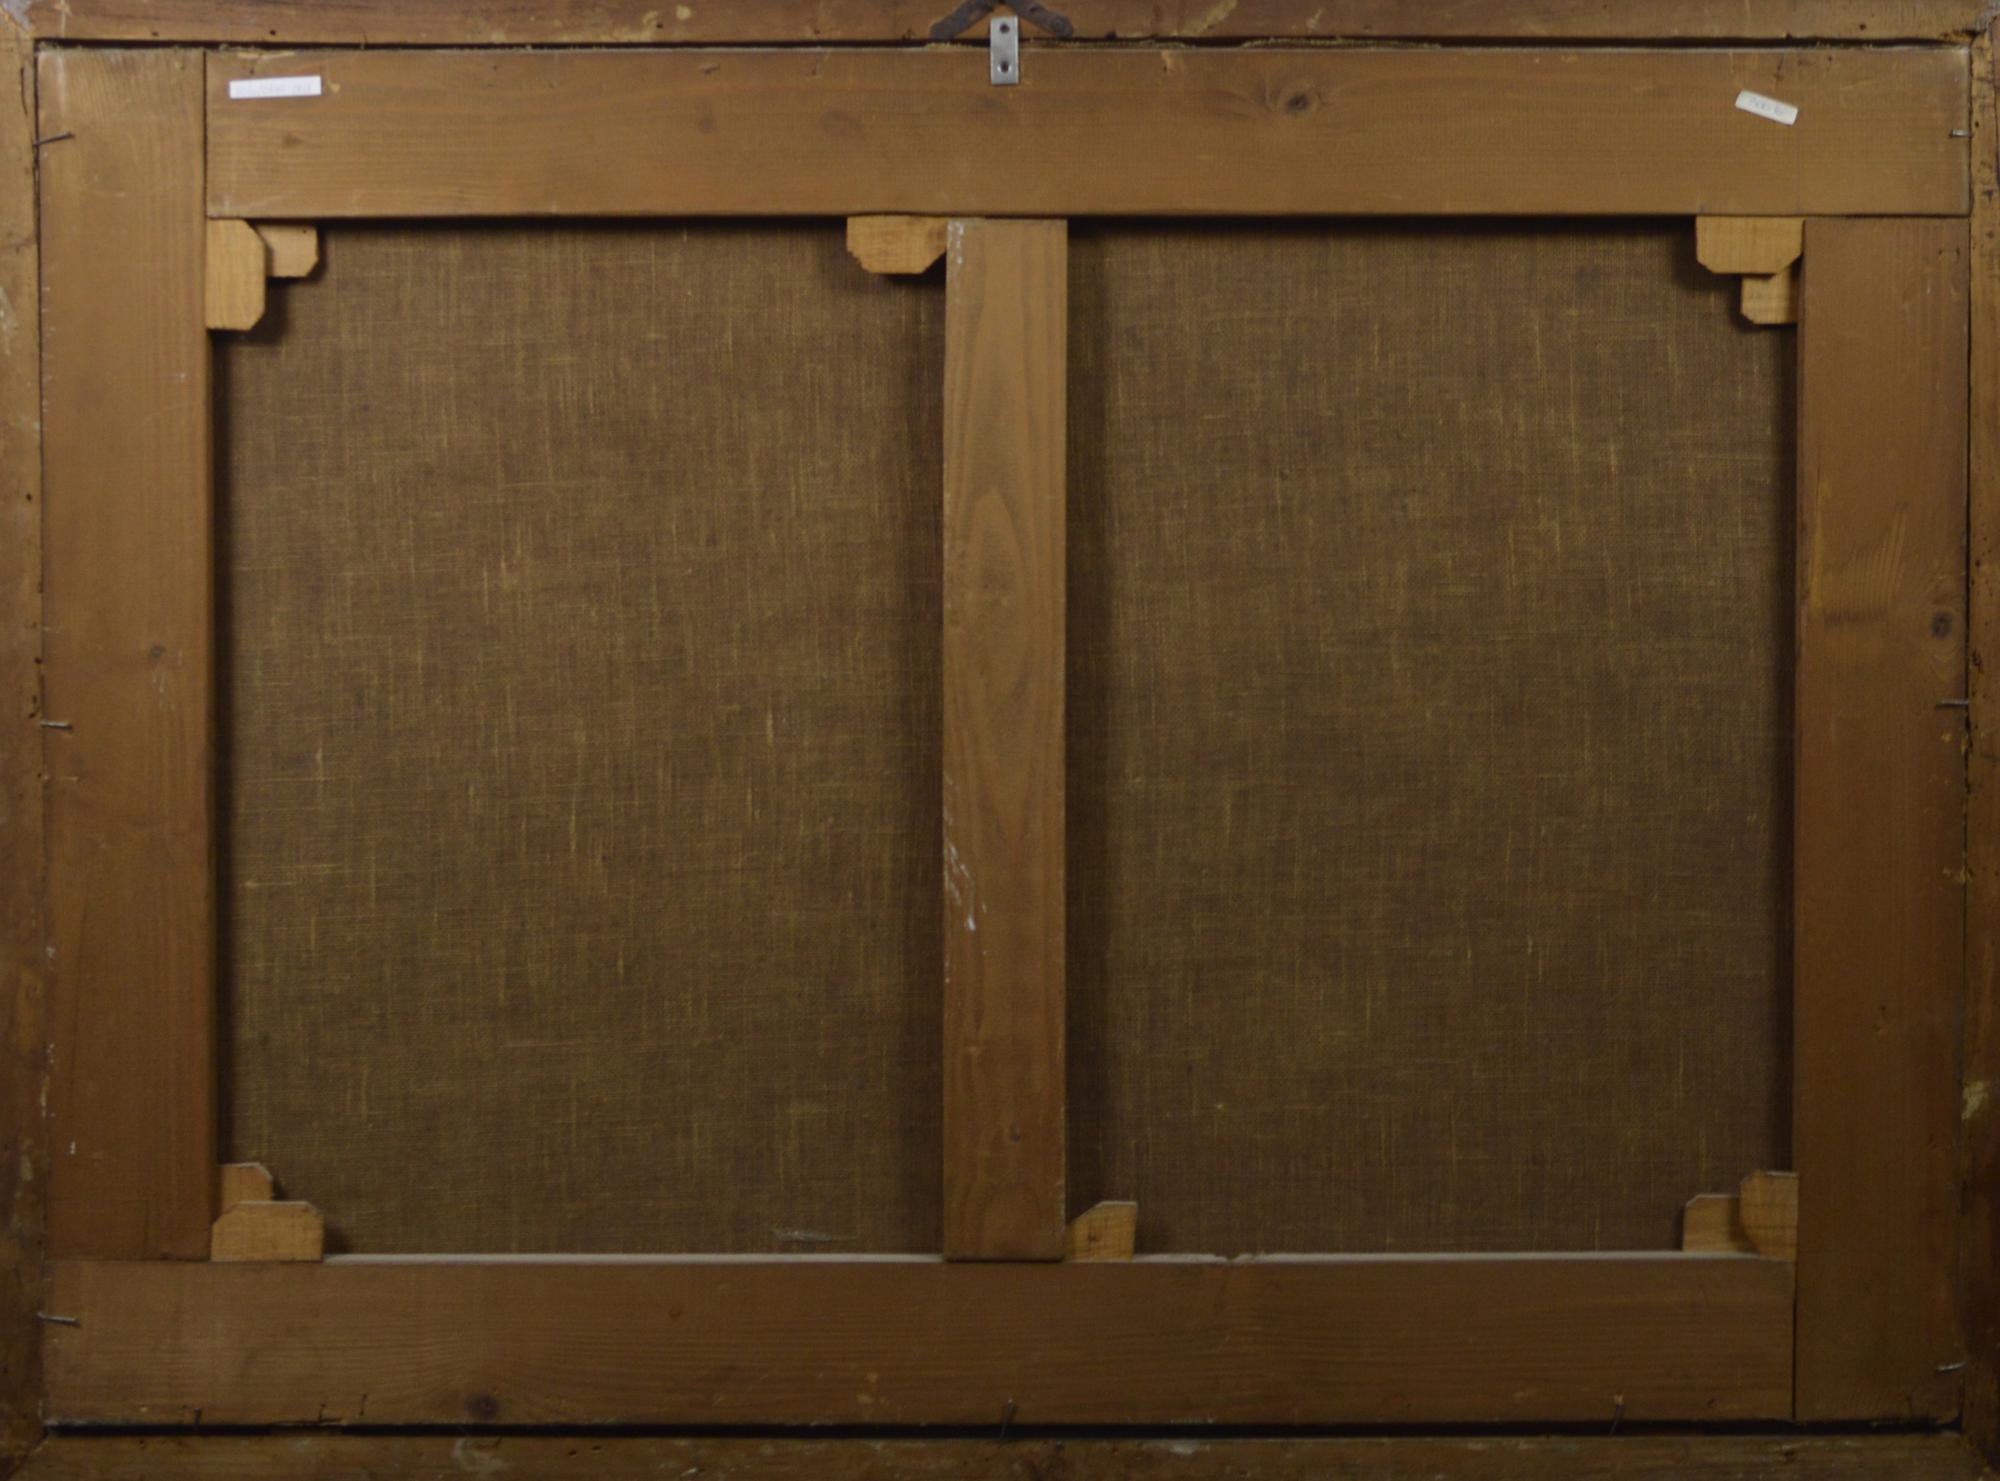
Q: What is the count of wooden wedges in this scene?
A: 10